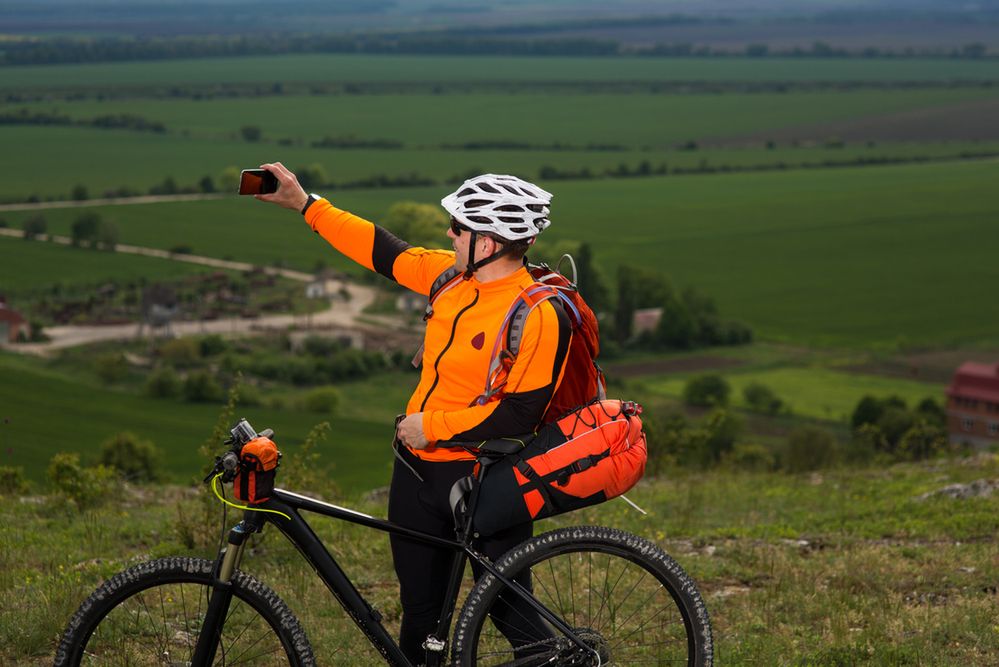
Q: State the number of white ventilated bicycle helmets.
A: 1